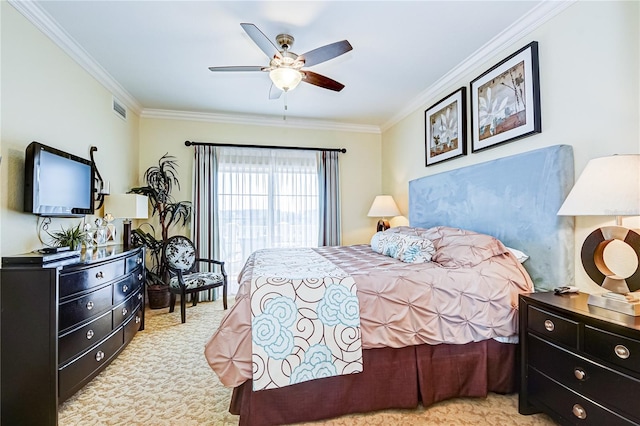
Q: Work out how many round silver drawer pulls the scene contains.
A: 14